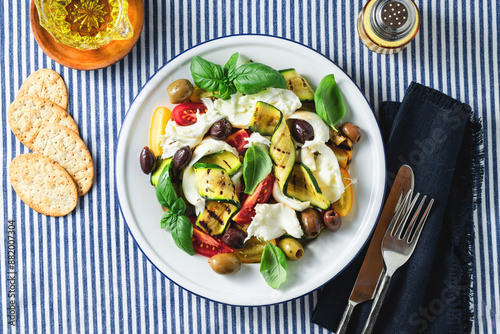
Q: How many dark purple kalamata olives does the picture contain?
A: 5